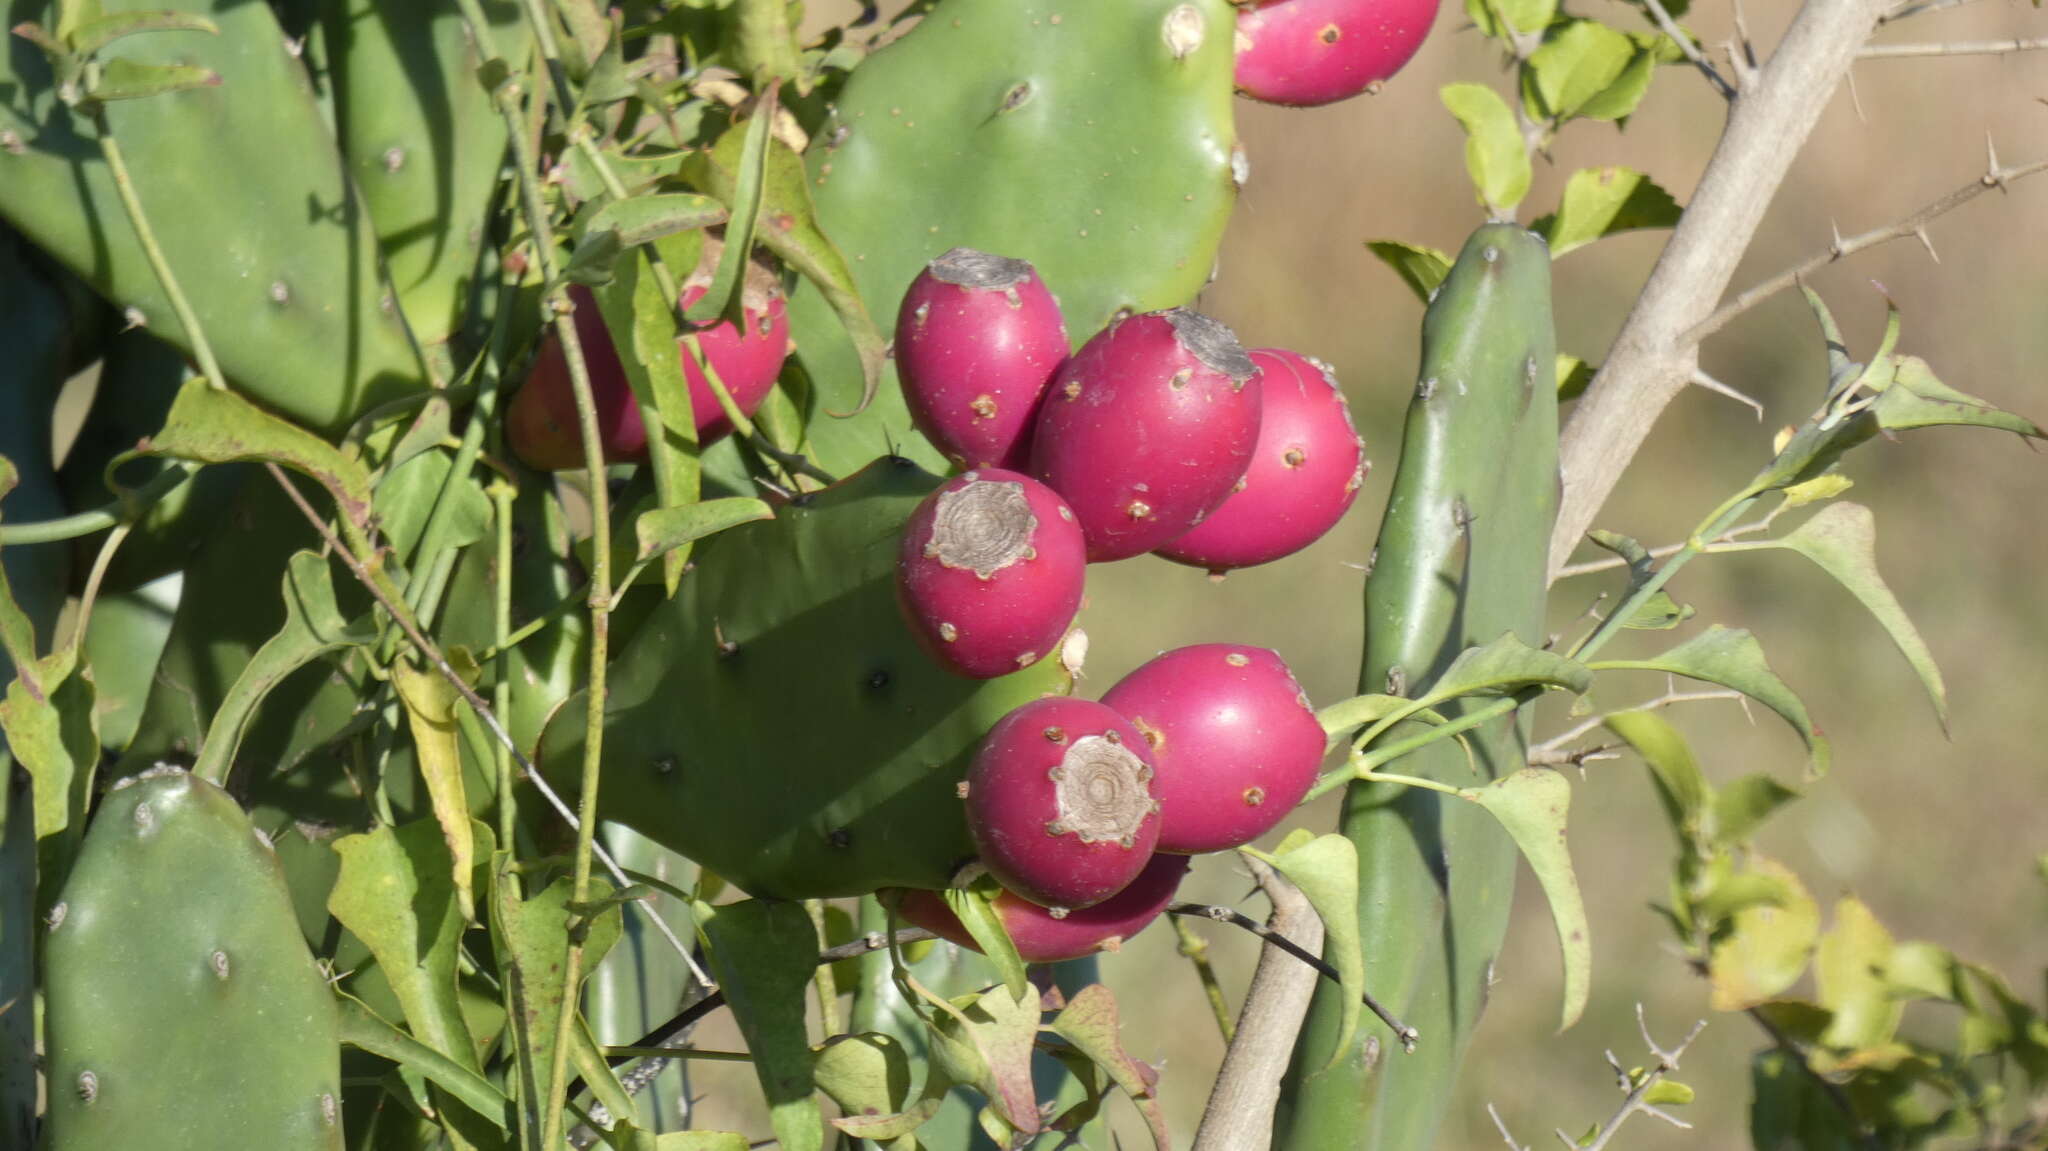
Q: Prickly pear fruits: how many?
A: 9